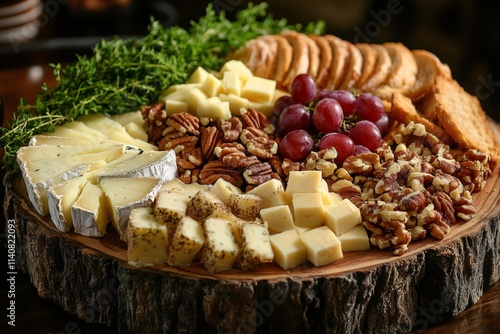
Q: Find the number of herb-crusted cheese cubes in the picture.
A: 7